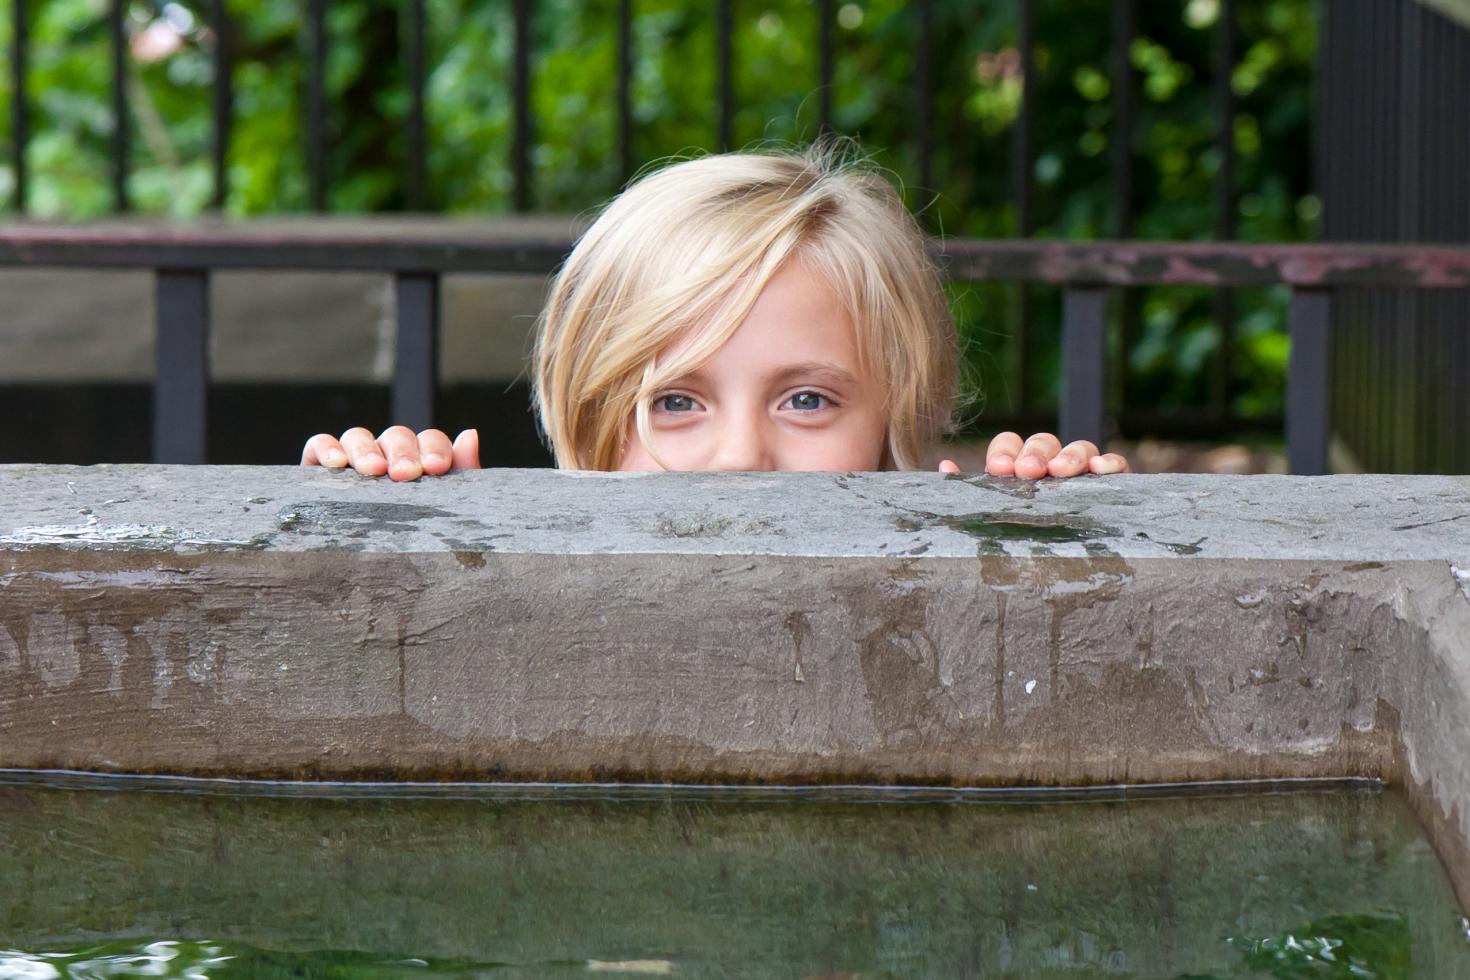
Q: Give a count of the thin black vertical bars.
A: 13